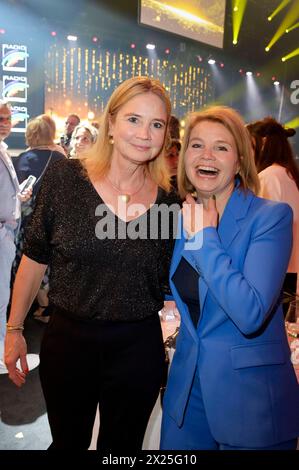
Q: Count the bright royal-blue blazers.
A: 1